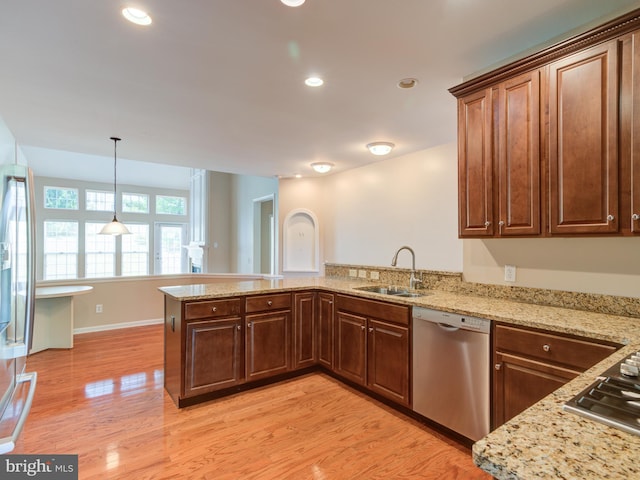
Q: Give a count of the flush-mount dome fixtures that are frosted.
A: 2